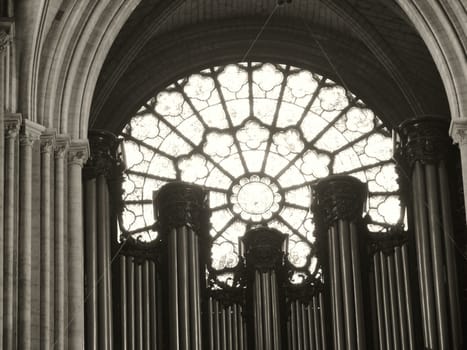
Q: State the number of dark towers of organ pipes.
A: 5